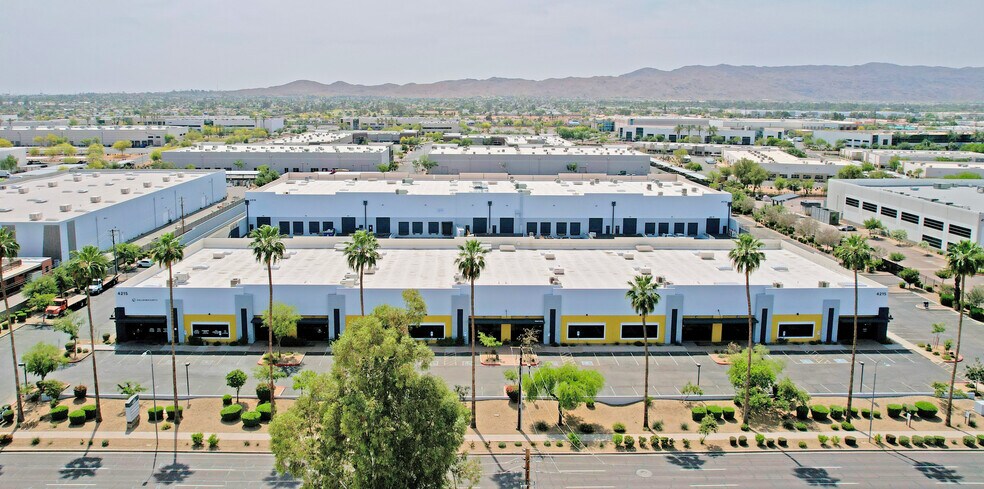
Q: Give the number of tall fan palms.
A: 10